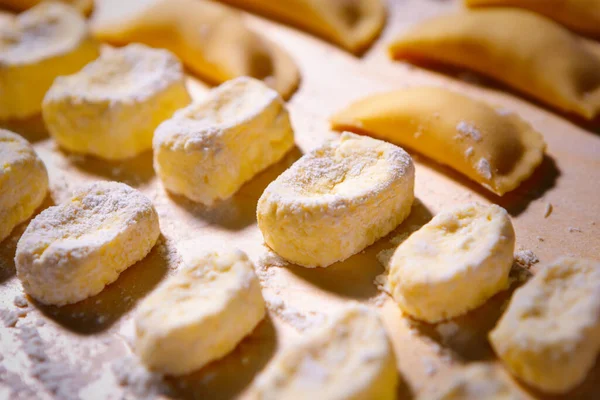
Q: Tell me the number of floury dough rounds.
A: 11